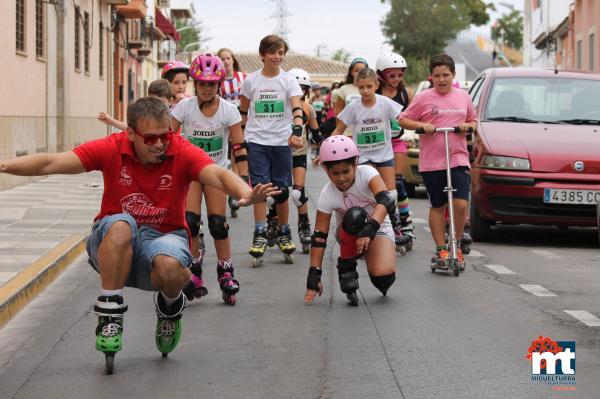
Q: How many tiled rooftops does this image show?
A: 1